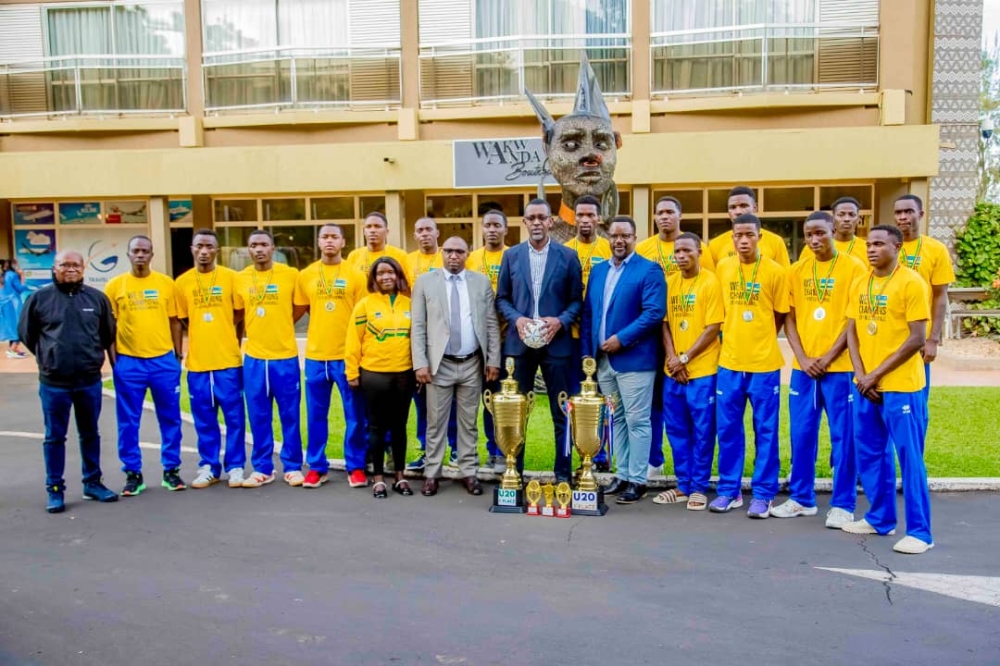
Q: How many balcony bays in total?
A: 4